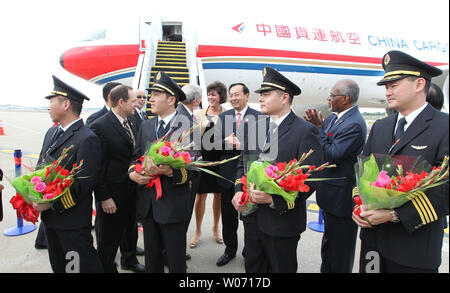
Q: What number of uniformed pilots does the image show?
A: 4